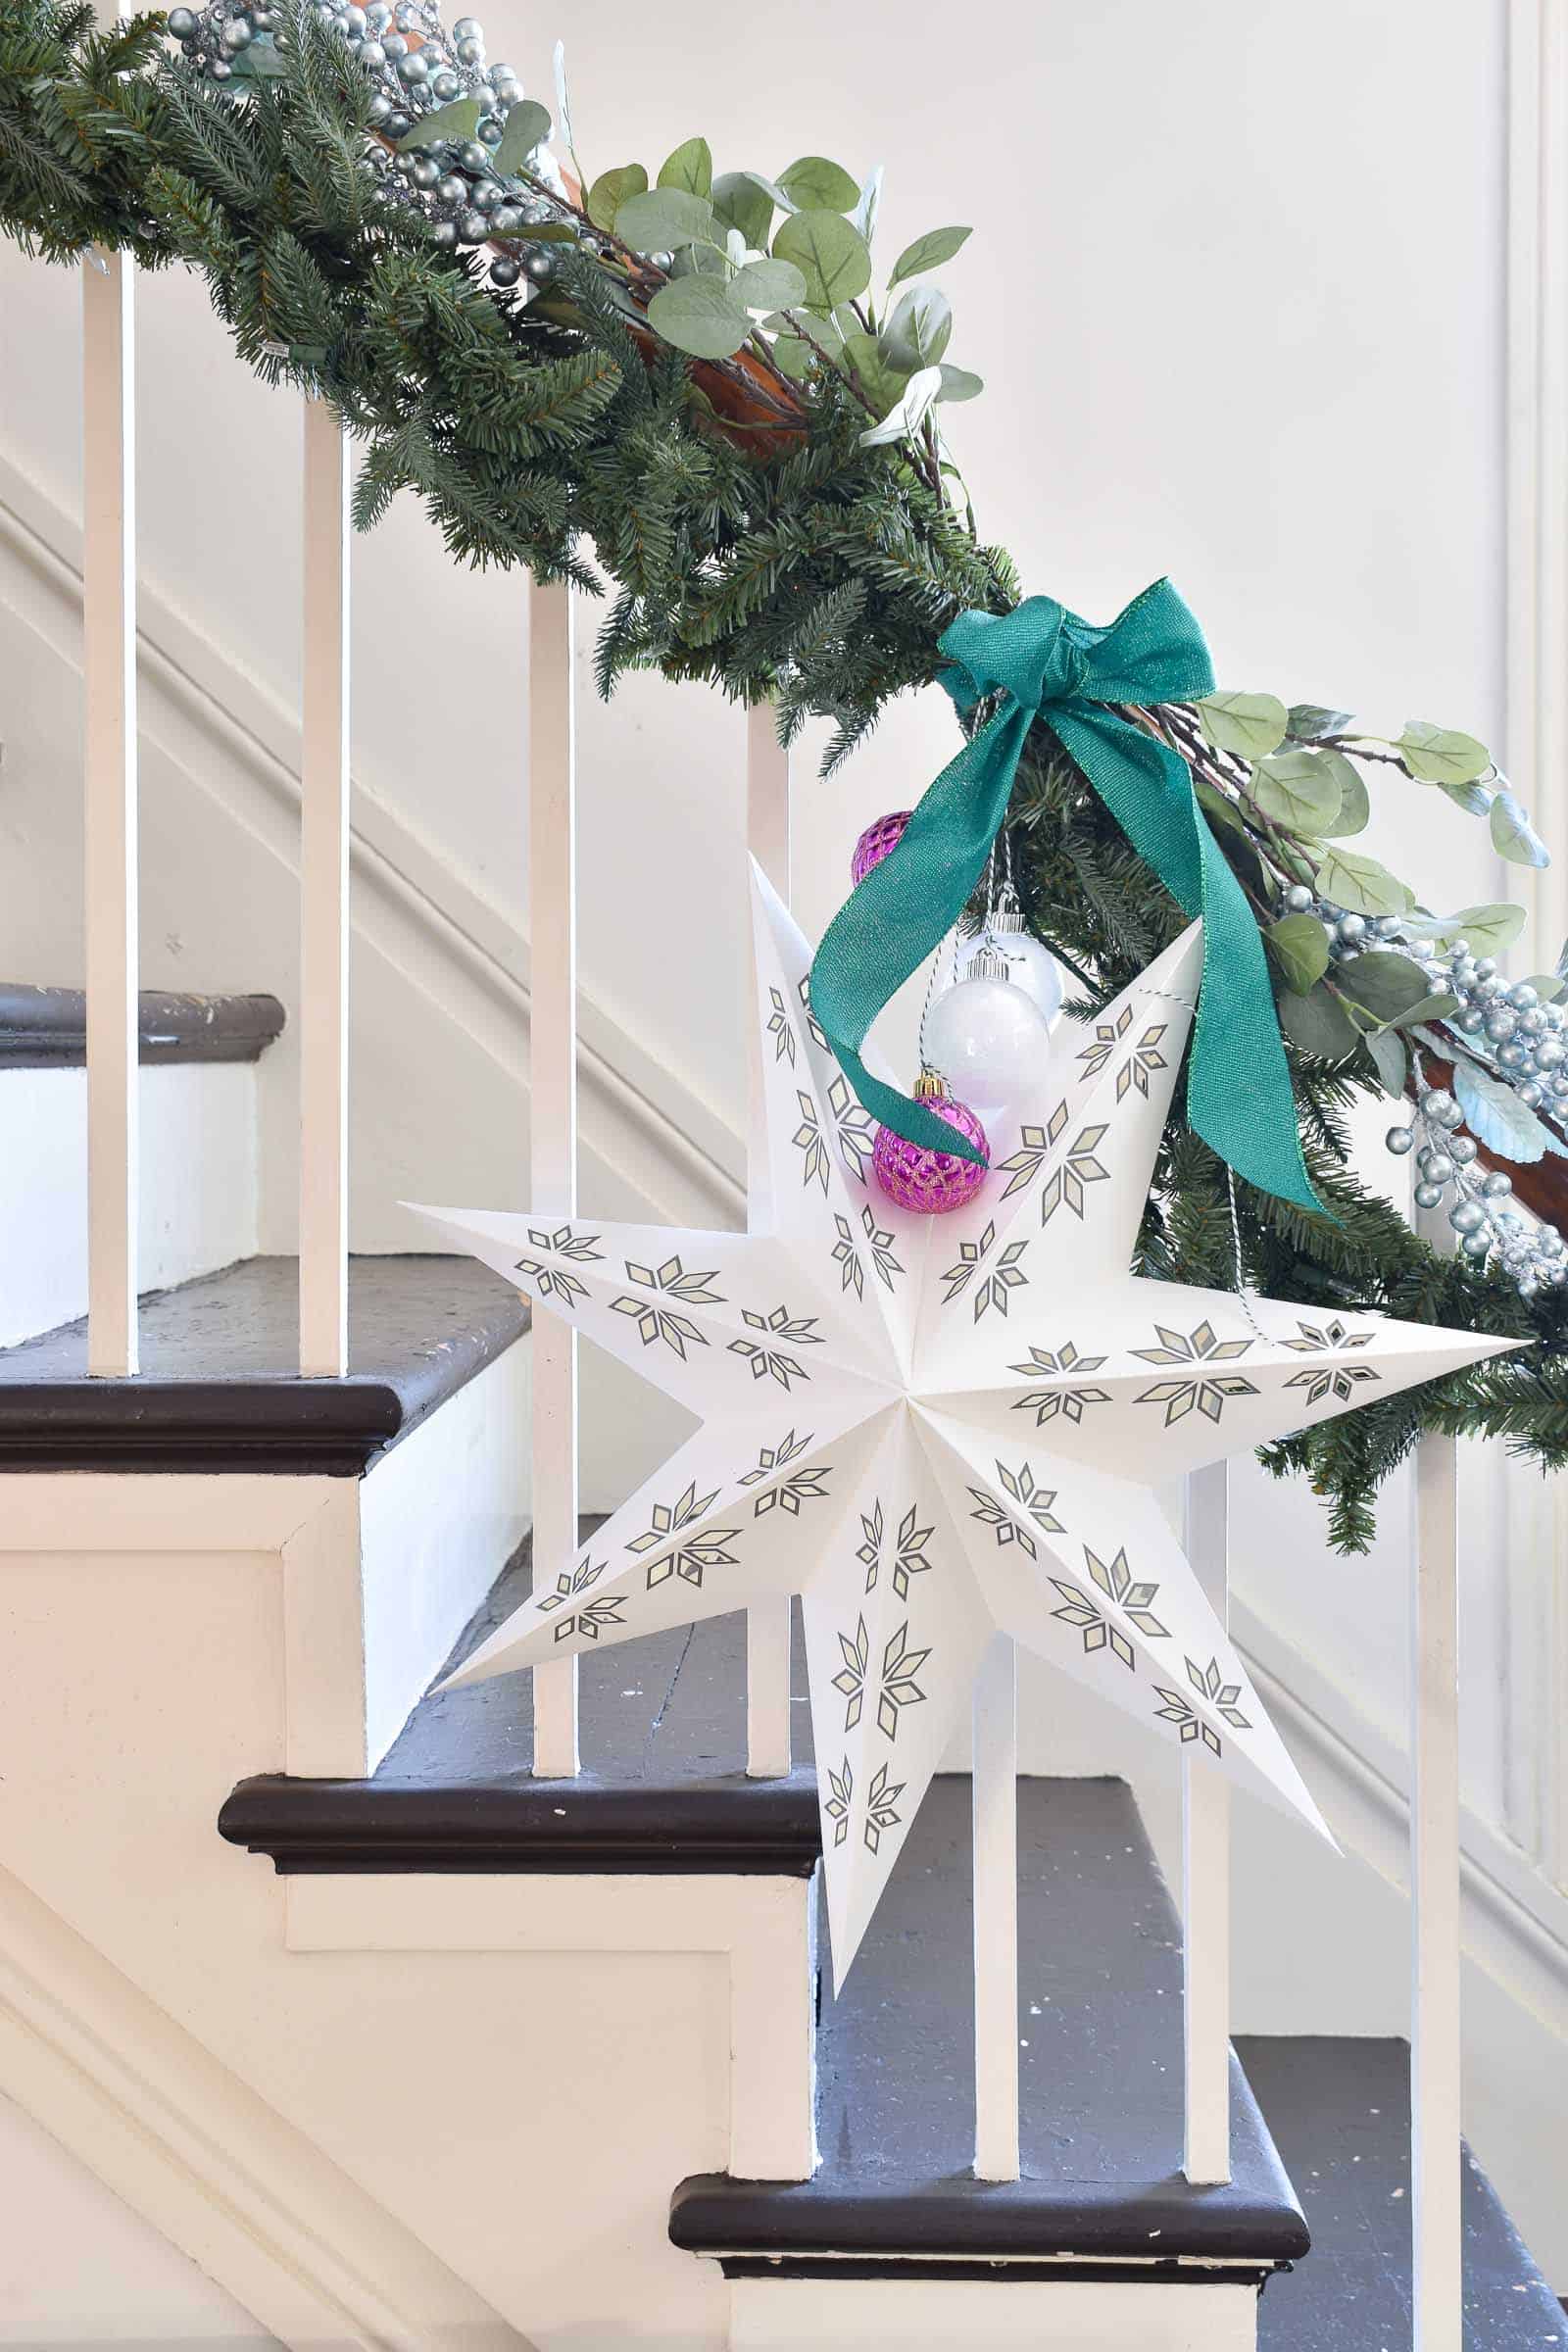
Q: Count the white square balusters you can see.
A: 7